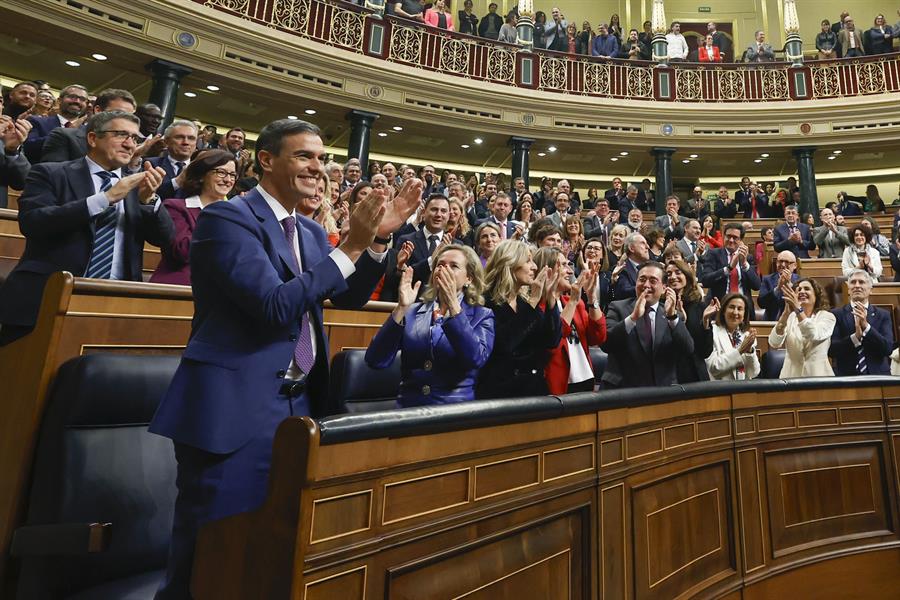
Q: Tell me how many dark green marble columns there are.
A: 5